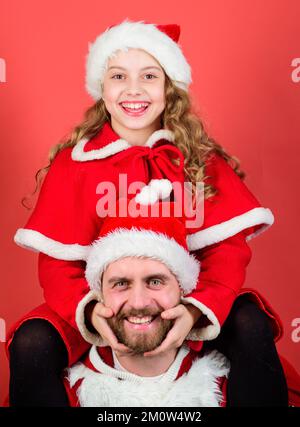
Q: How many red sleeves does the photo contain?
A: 2